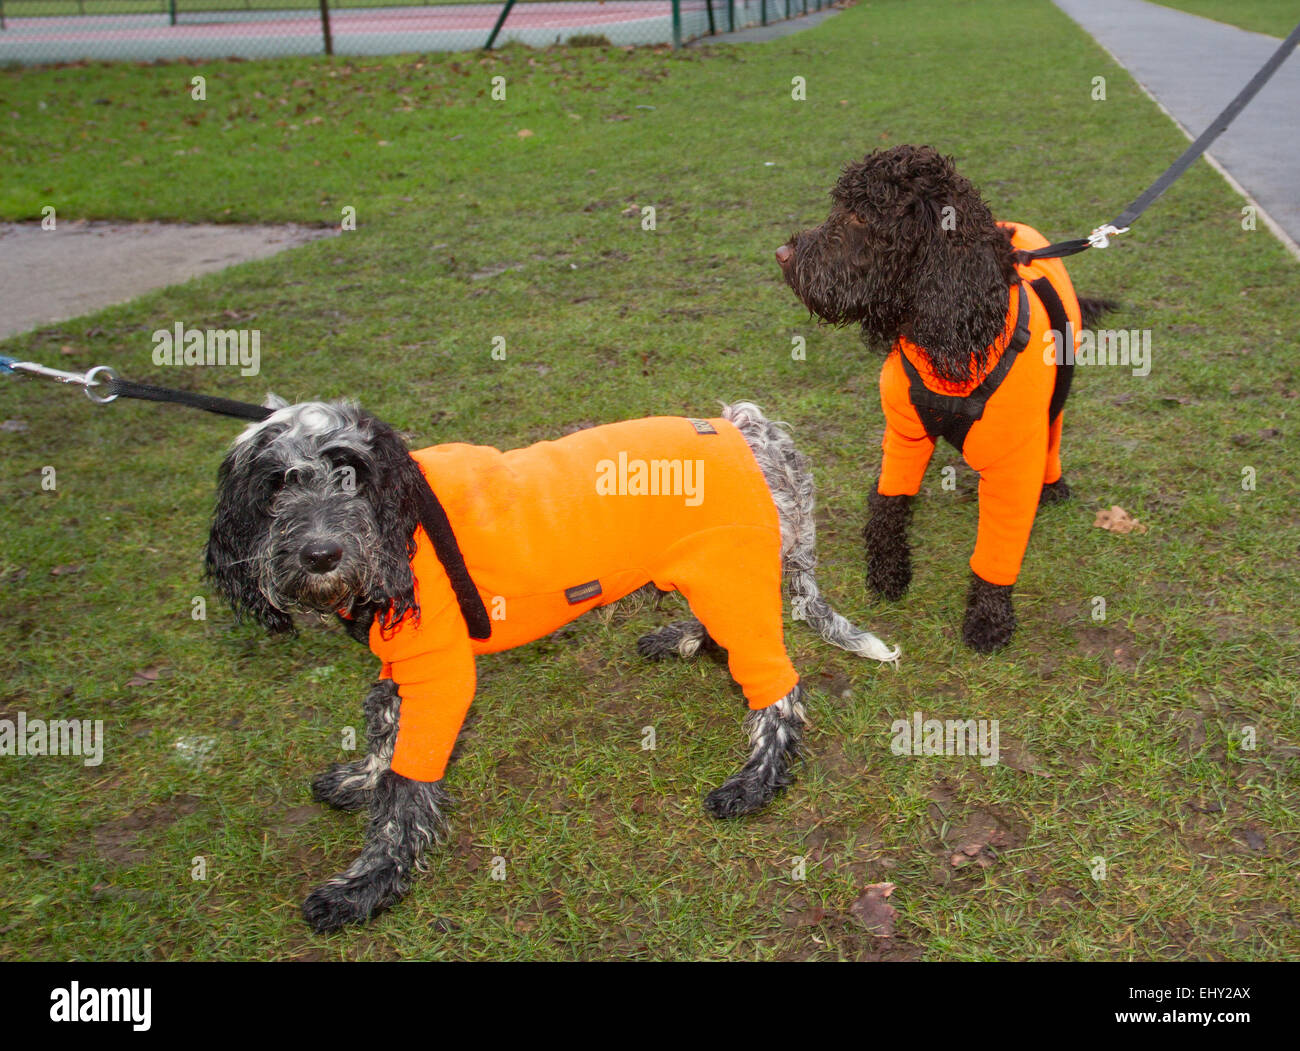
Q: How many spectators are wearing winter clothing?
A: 0